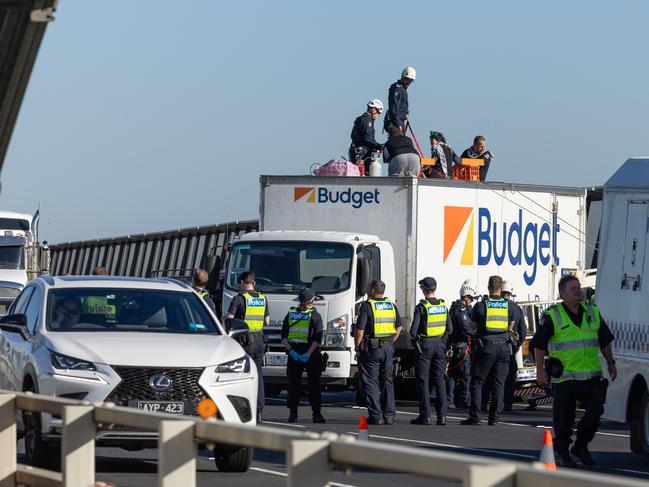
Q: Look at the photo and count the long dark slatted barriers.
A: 1